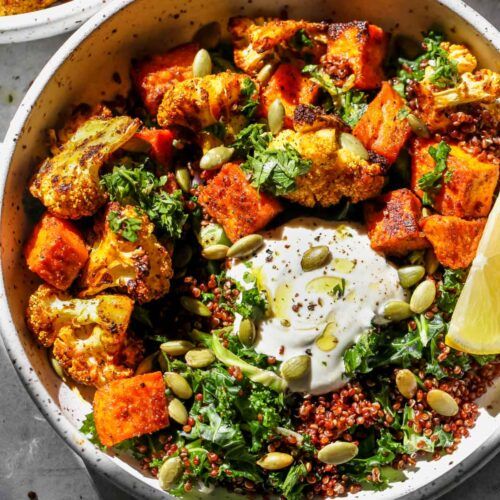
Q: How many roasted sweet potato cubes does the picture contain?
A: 11